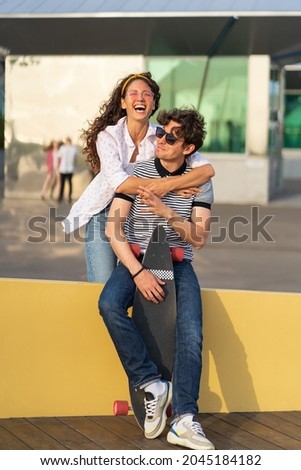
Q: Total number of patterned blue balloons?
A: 0